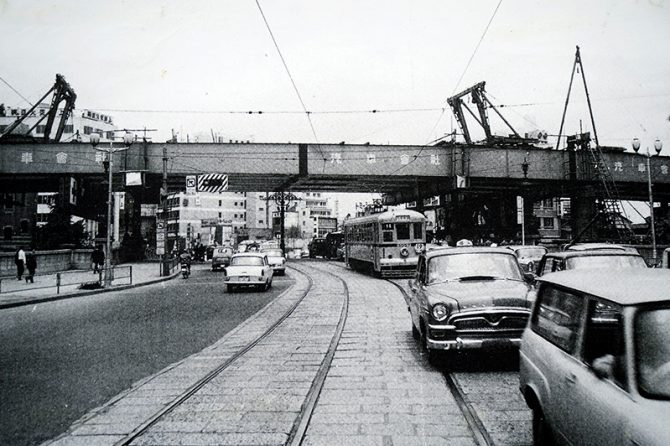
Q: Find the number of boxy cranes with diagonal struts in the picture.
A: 2